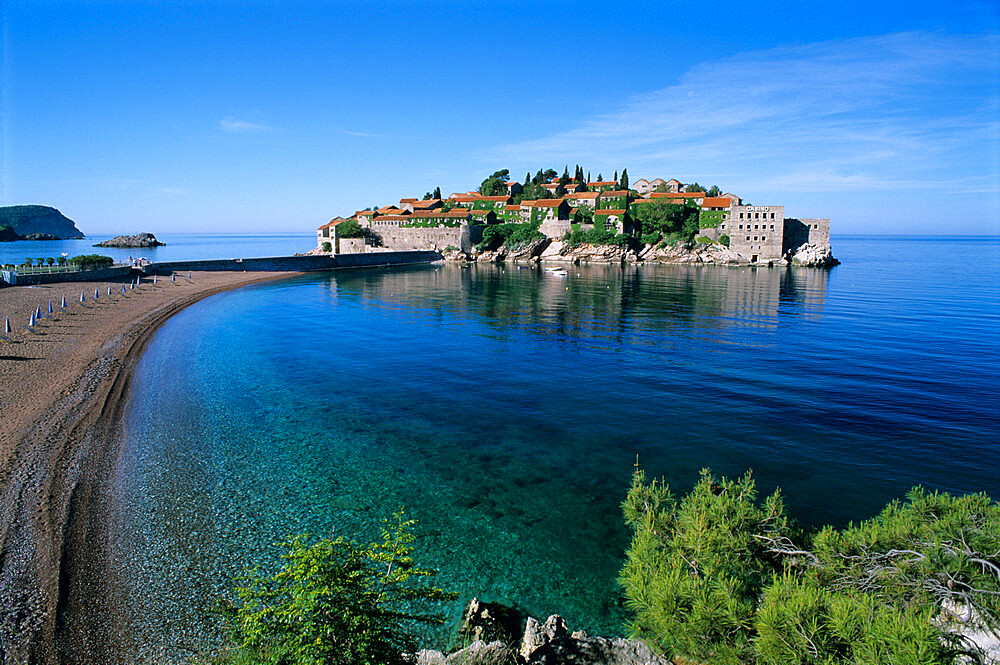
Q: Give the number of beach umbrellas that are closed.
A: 14